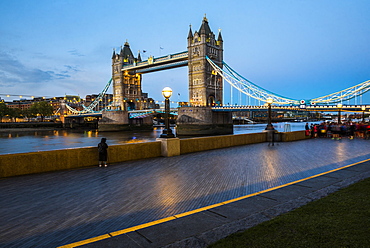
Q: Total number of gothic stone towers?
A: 2